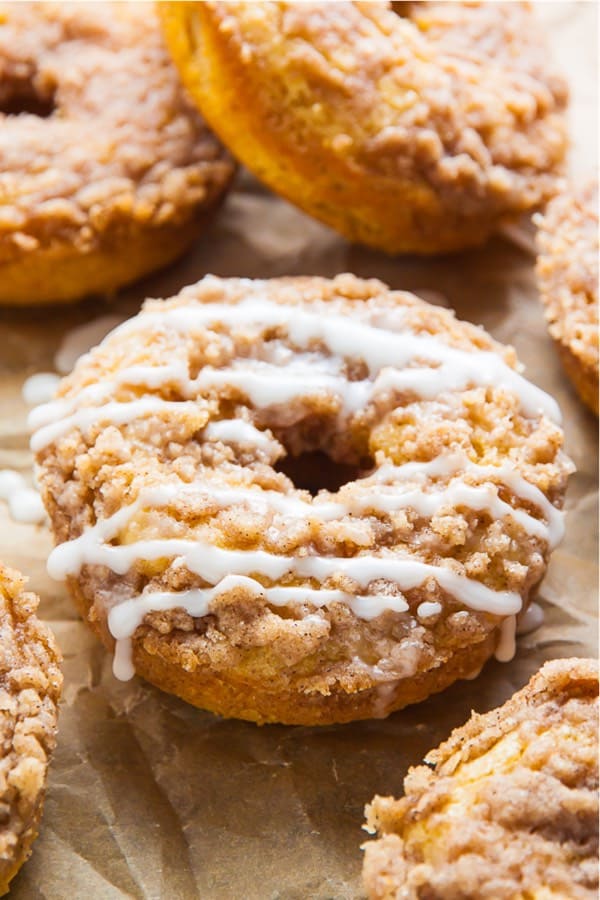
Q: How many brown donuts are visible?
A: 6